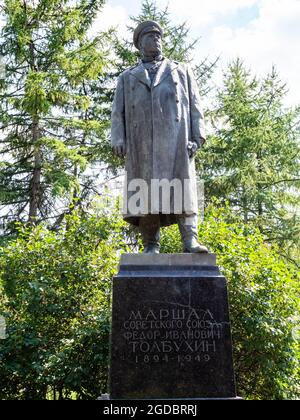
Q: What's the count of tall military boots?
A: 2